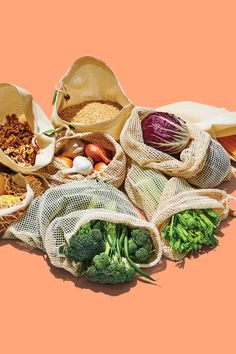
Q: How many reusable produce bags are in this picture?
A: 8